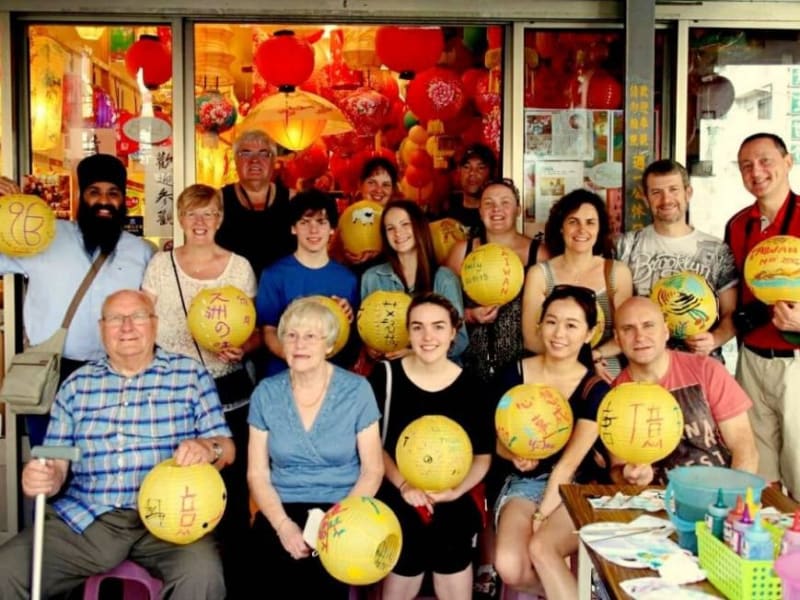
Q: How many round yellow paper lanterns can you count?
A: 15